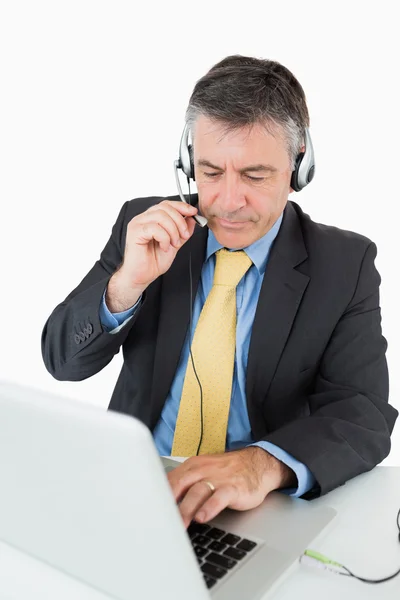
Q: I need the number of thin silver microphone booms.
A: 1